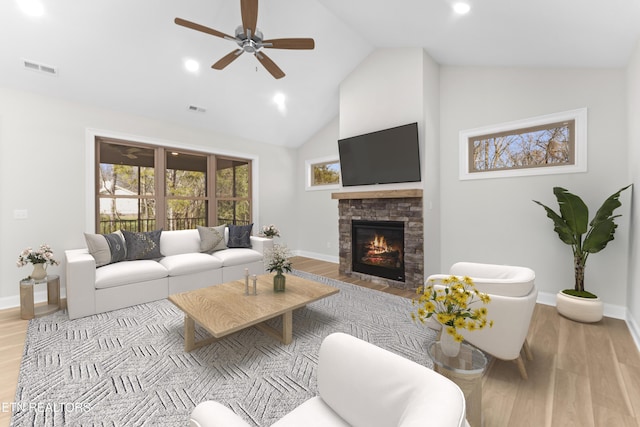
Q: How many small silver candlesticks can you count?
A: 2